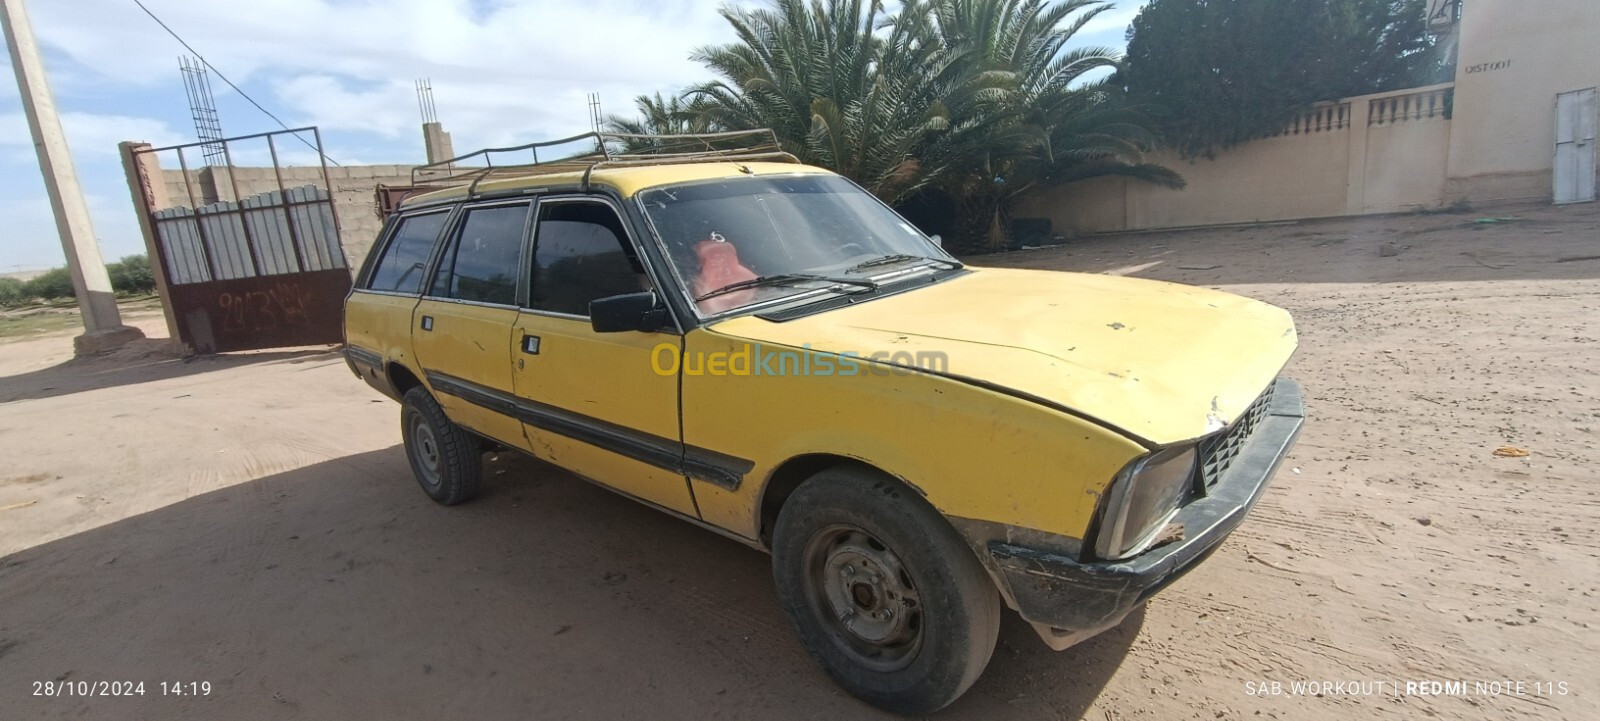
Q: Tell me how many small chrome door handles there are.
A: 2